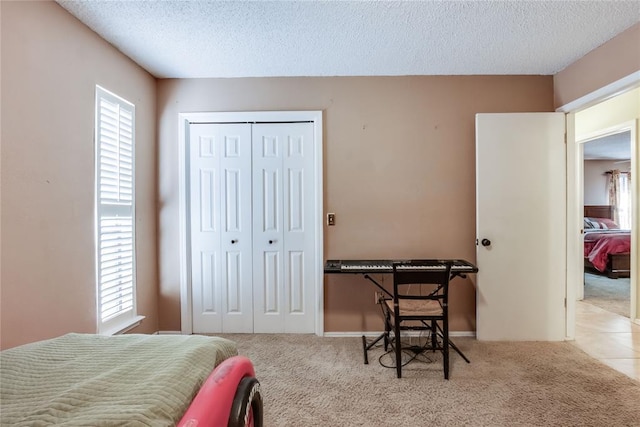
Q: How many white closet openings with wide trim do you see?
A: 1